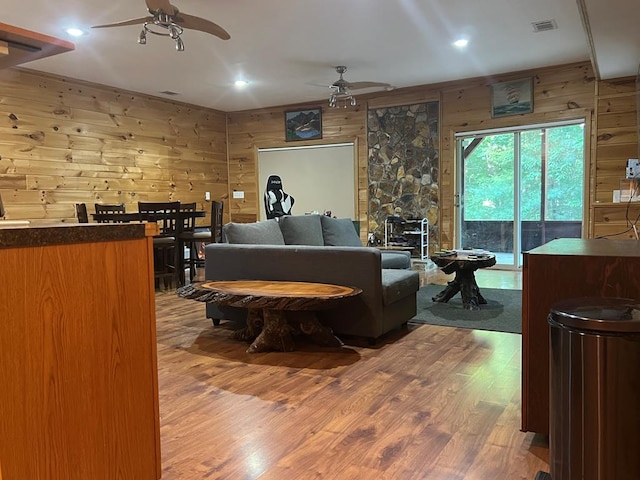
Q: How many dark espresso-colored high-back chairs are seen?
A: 5